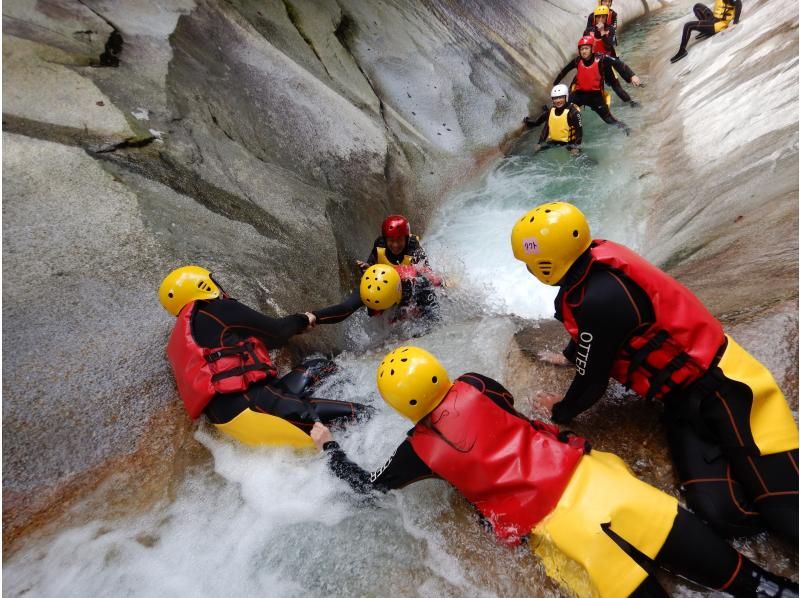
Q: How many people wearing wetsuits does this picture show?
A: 10